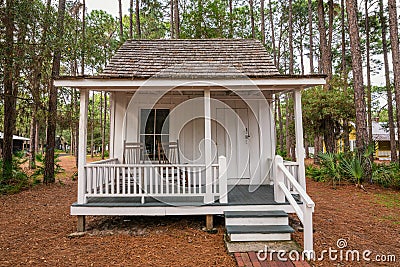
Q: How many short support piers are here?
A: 2